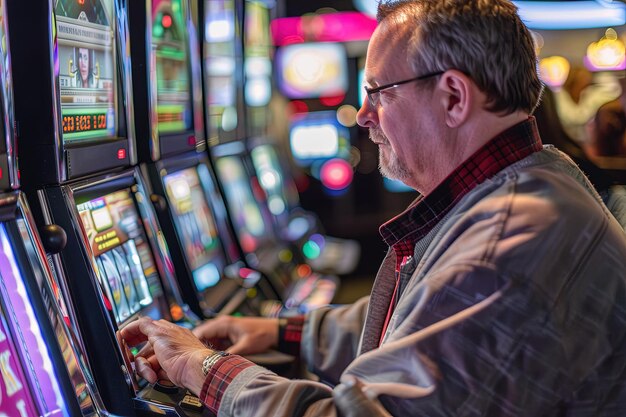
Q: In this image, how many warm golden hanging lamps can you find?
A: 2